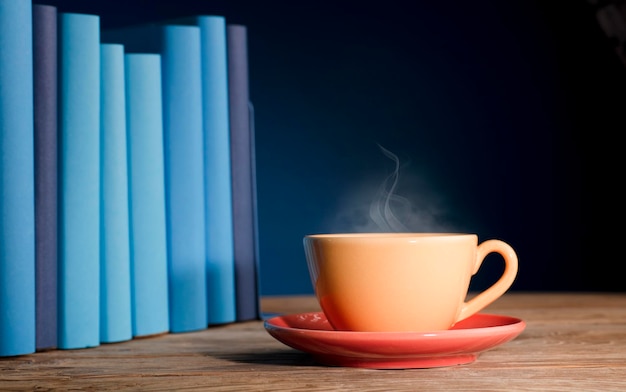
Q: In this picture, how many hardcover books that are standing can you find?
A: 8